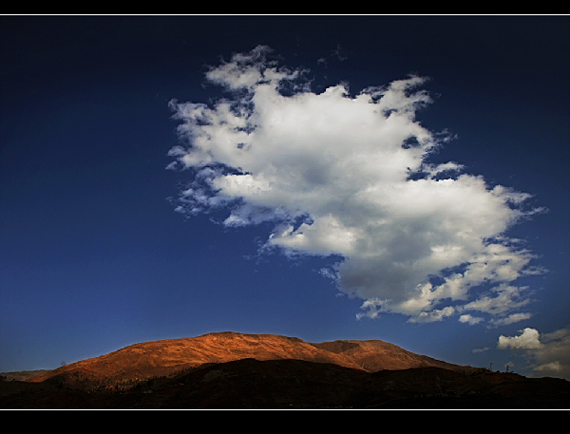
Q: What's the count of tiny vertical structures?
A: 2